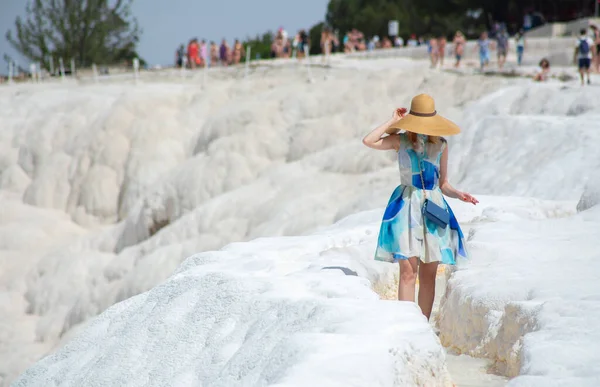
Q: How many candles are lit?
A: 0